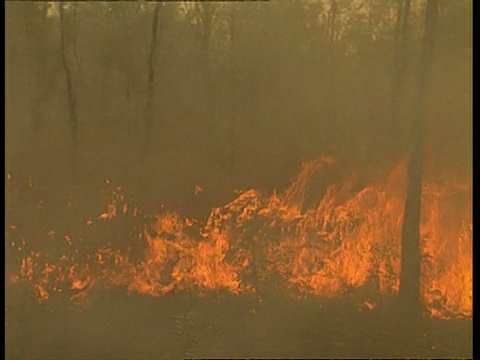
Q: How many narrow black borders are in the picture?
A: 2